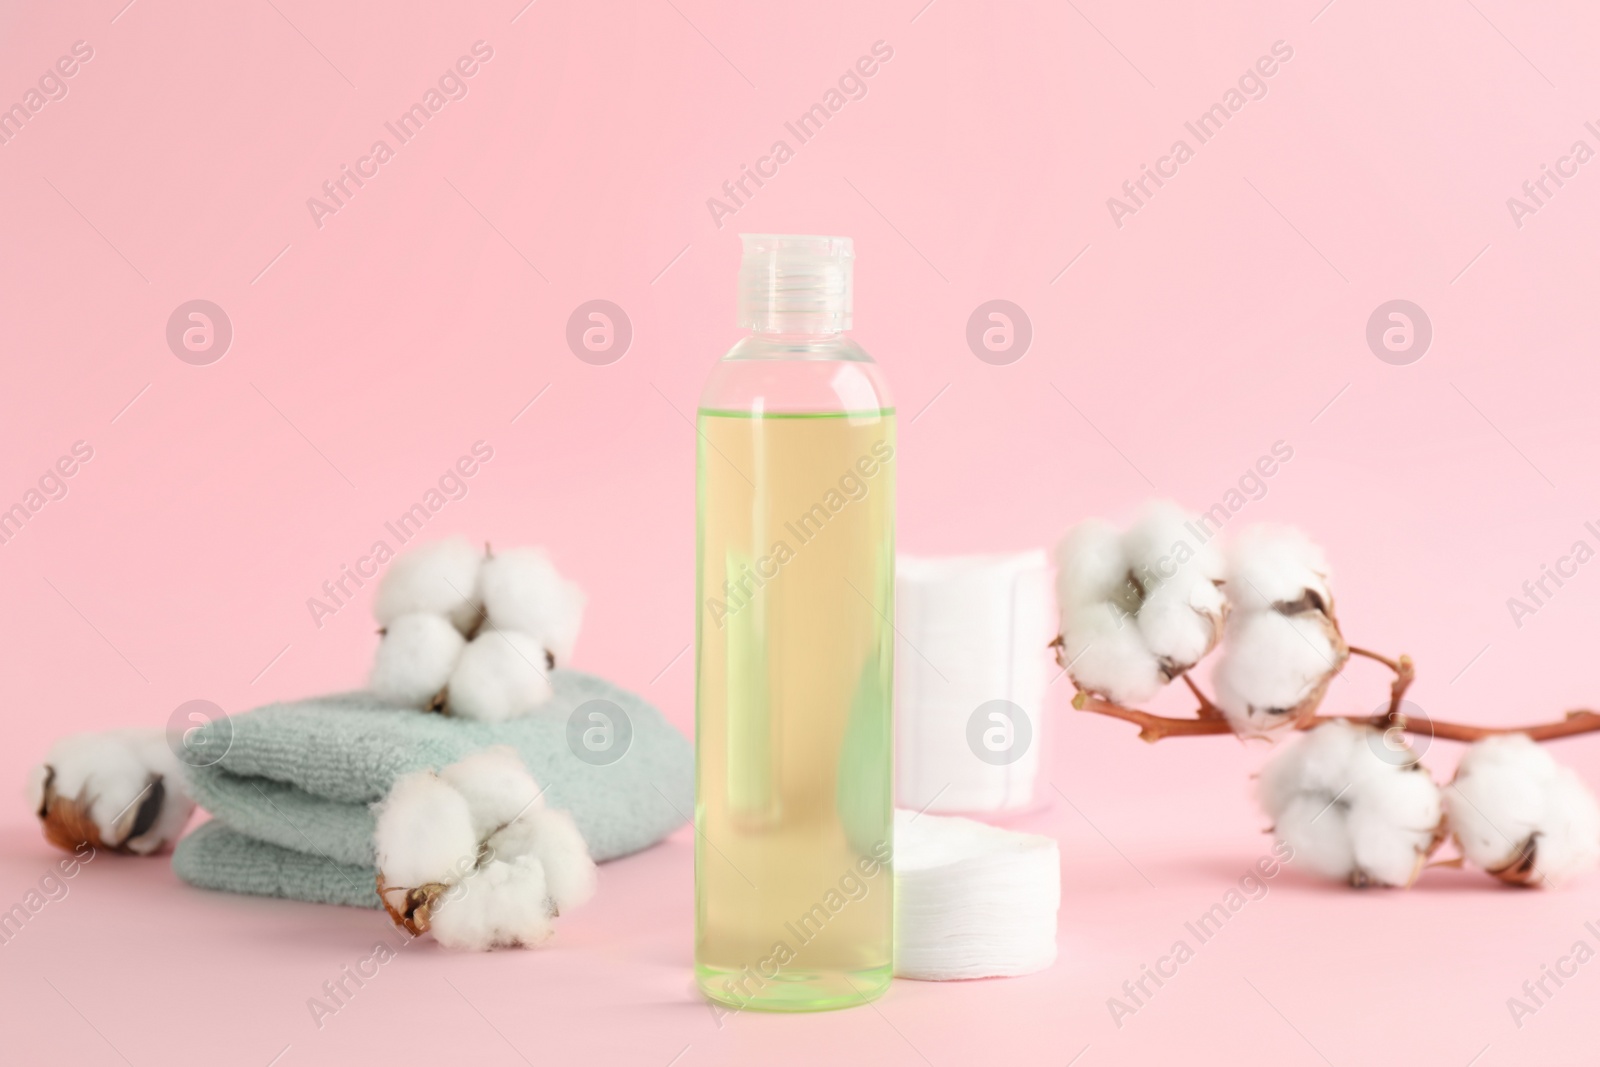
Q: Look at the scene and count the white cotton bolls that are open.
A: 7